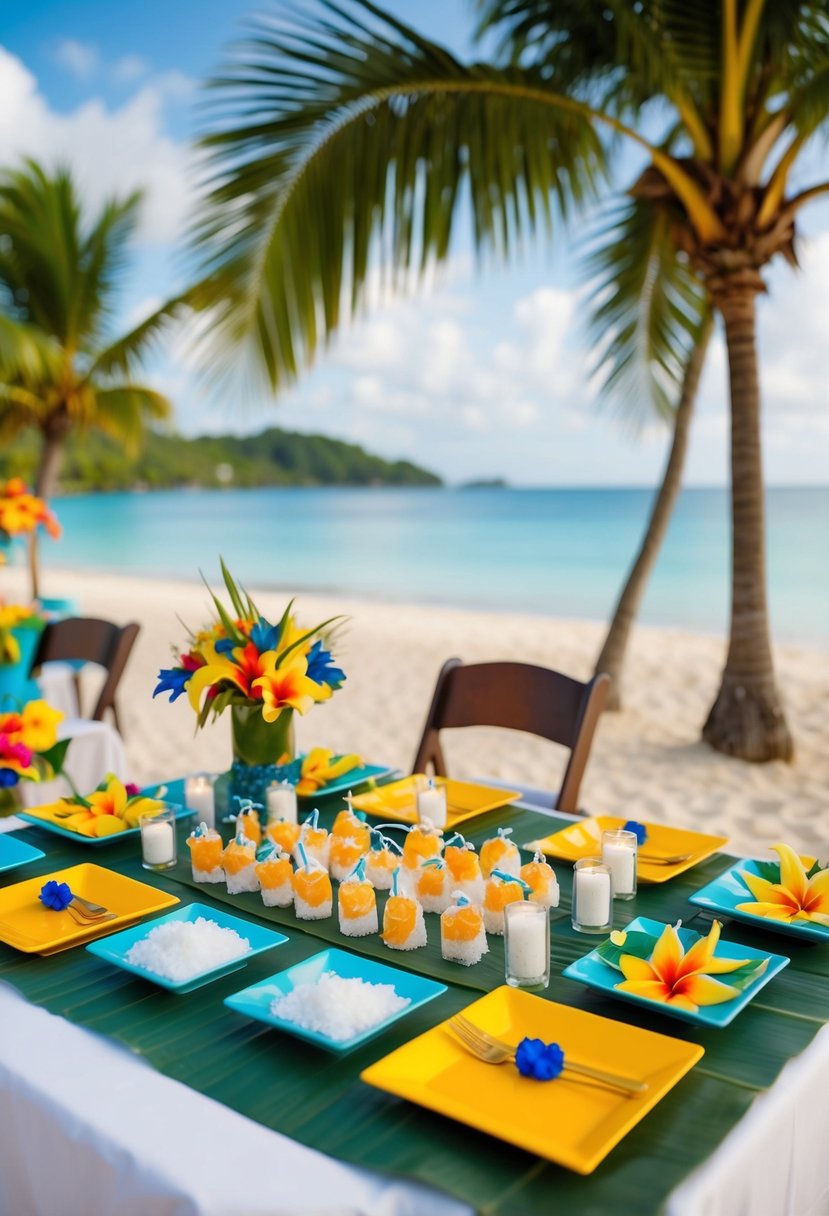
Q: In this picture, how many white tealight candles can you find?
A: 7